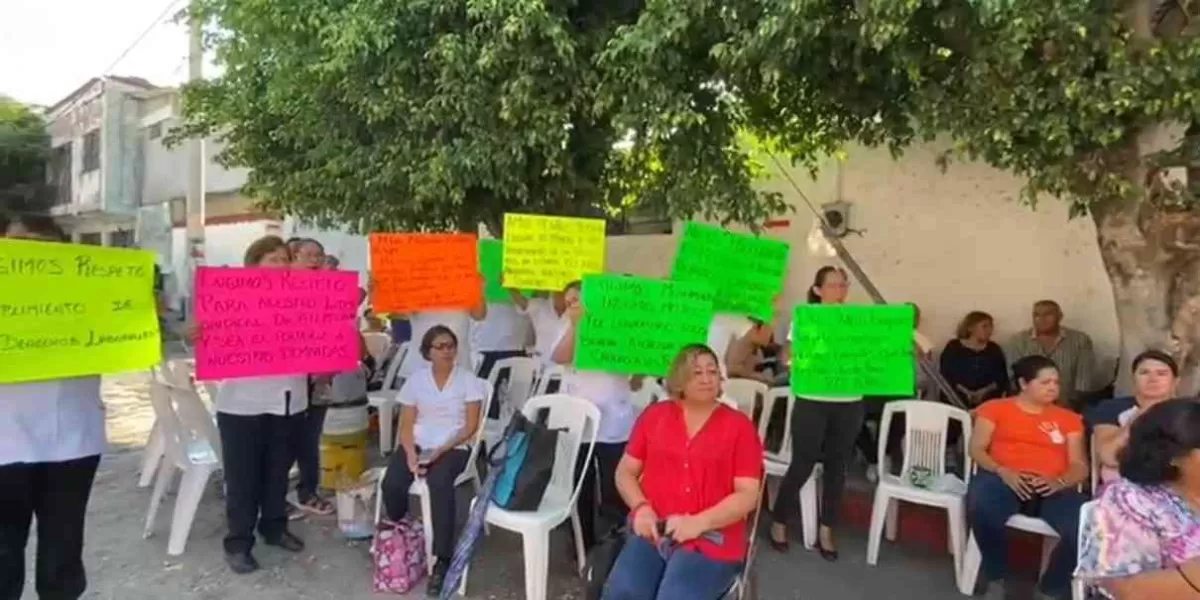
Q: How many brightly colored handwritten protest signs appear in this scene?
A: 8